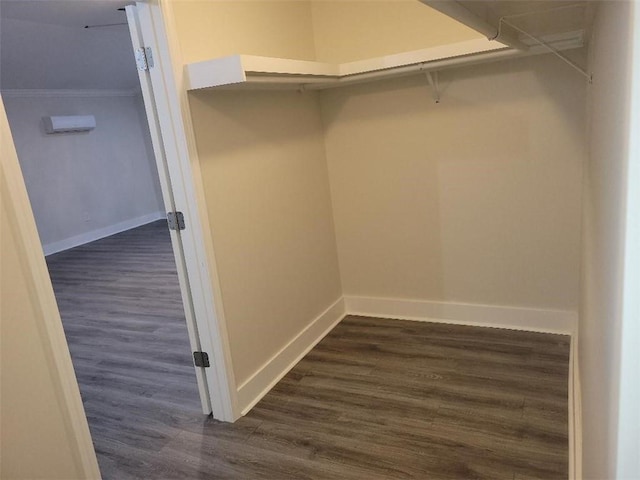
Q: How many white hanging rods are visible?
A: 3